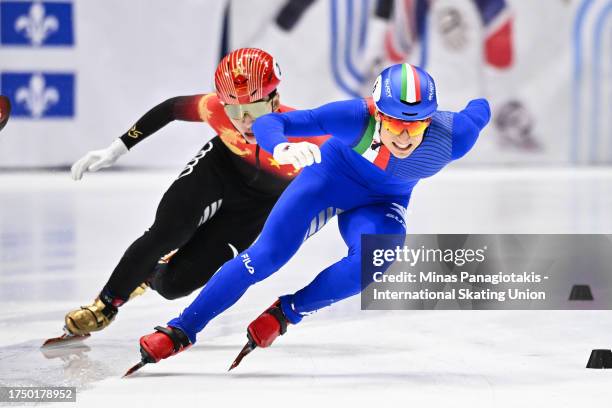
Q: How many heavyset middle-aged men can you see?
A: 0